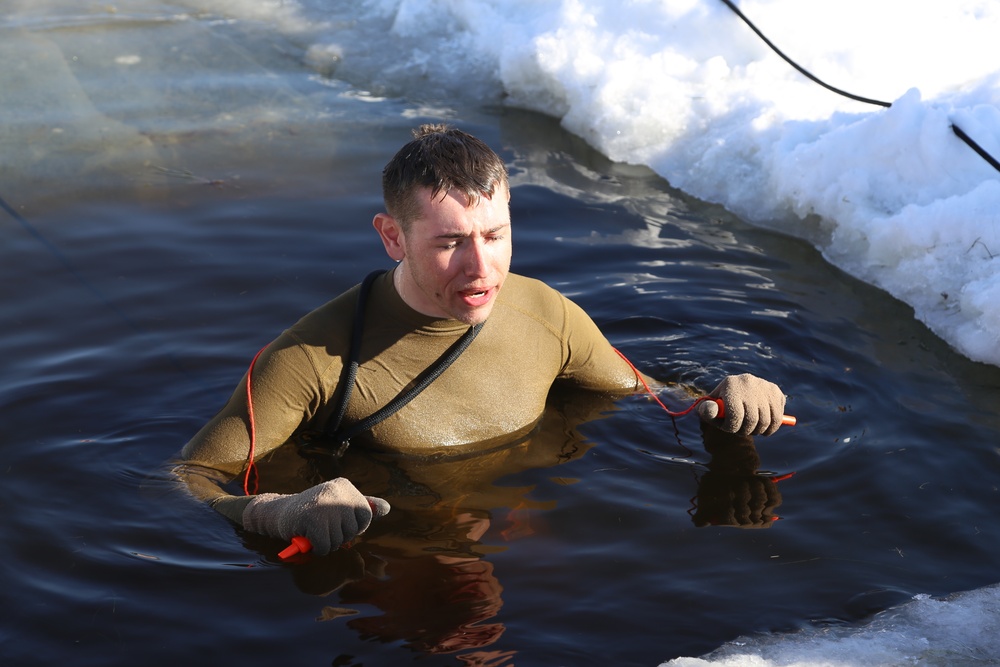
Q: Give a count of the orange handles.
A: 2